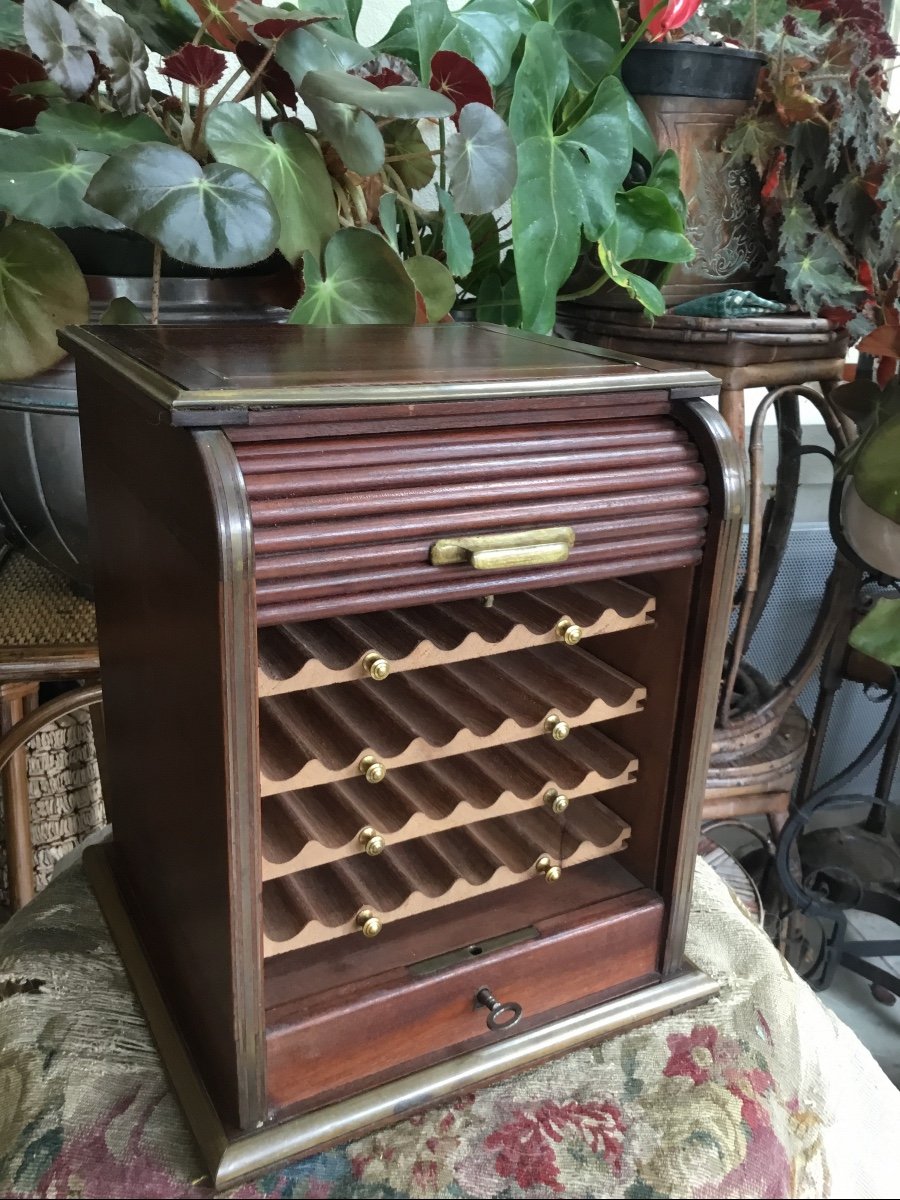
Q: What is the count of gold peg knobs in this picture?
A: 8